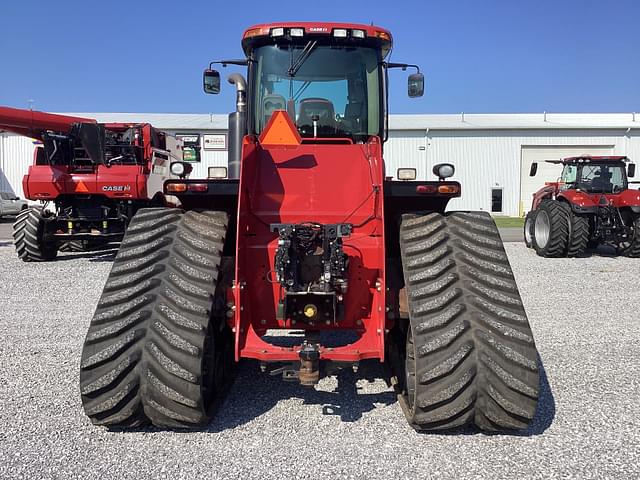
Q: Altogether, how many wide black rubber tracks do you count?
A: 2